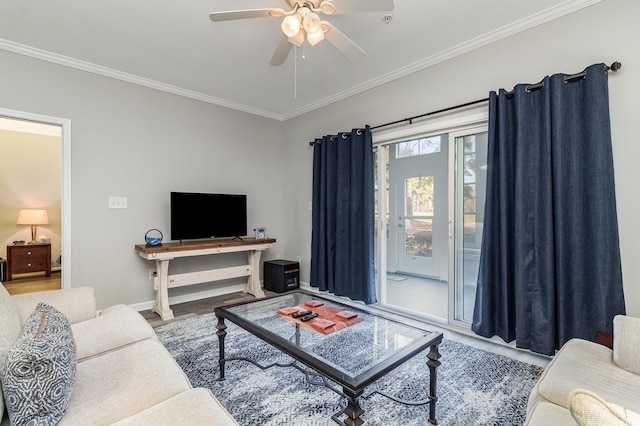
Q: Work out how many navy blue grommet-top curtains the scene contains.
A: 2